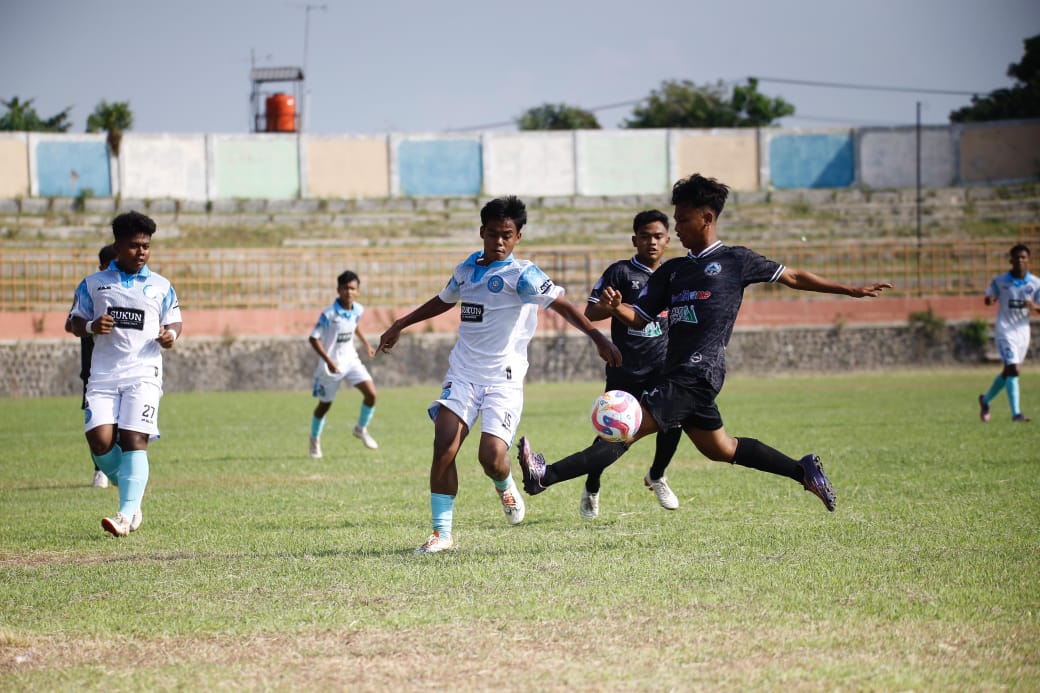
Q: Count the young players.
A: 7